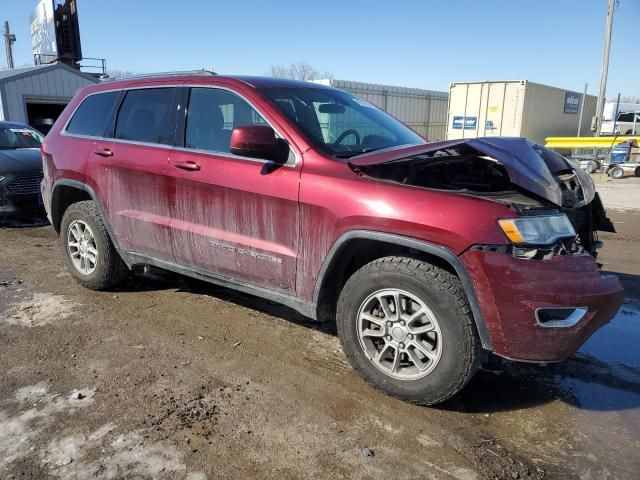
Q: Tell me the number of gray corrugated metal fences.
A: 1